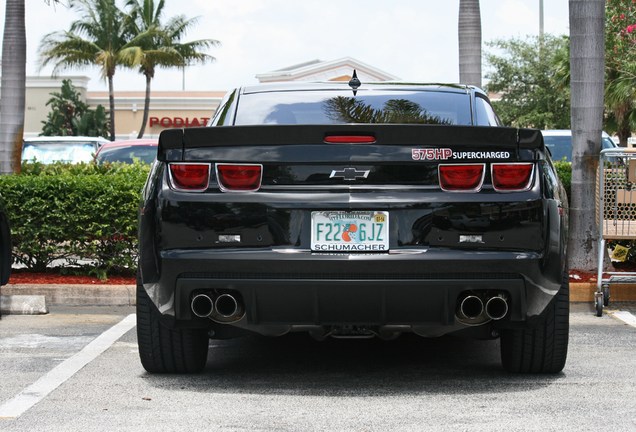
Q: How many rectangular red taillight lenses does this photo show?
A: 4